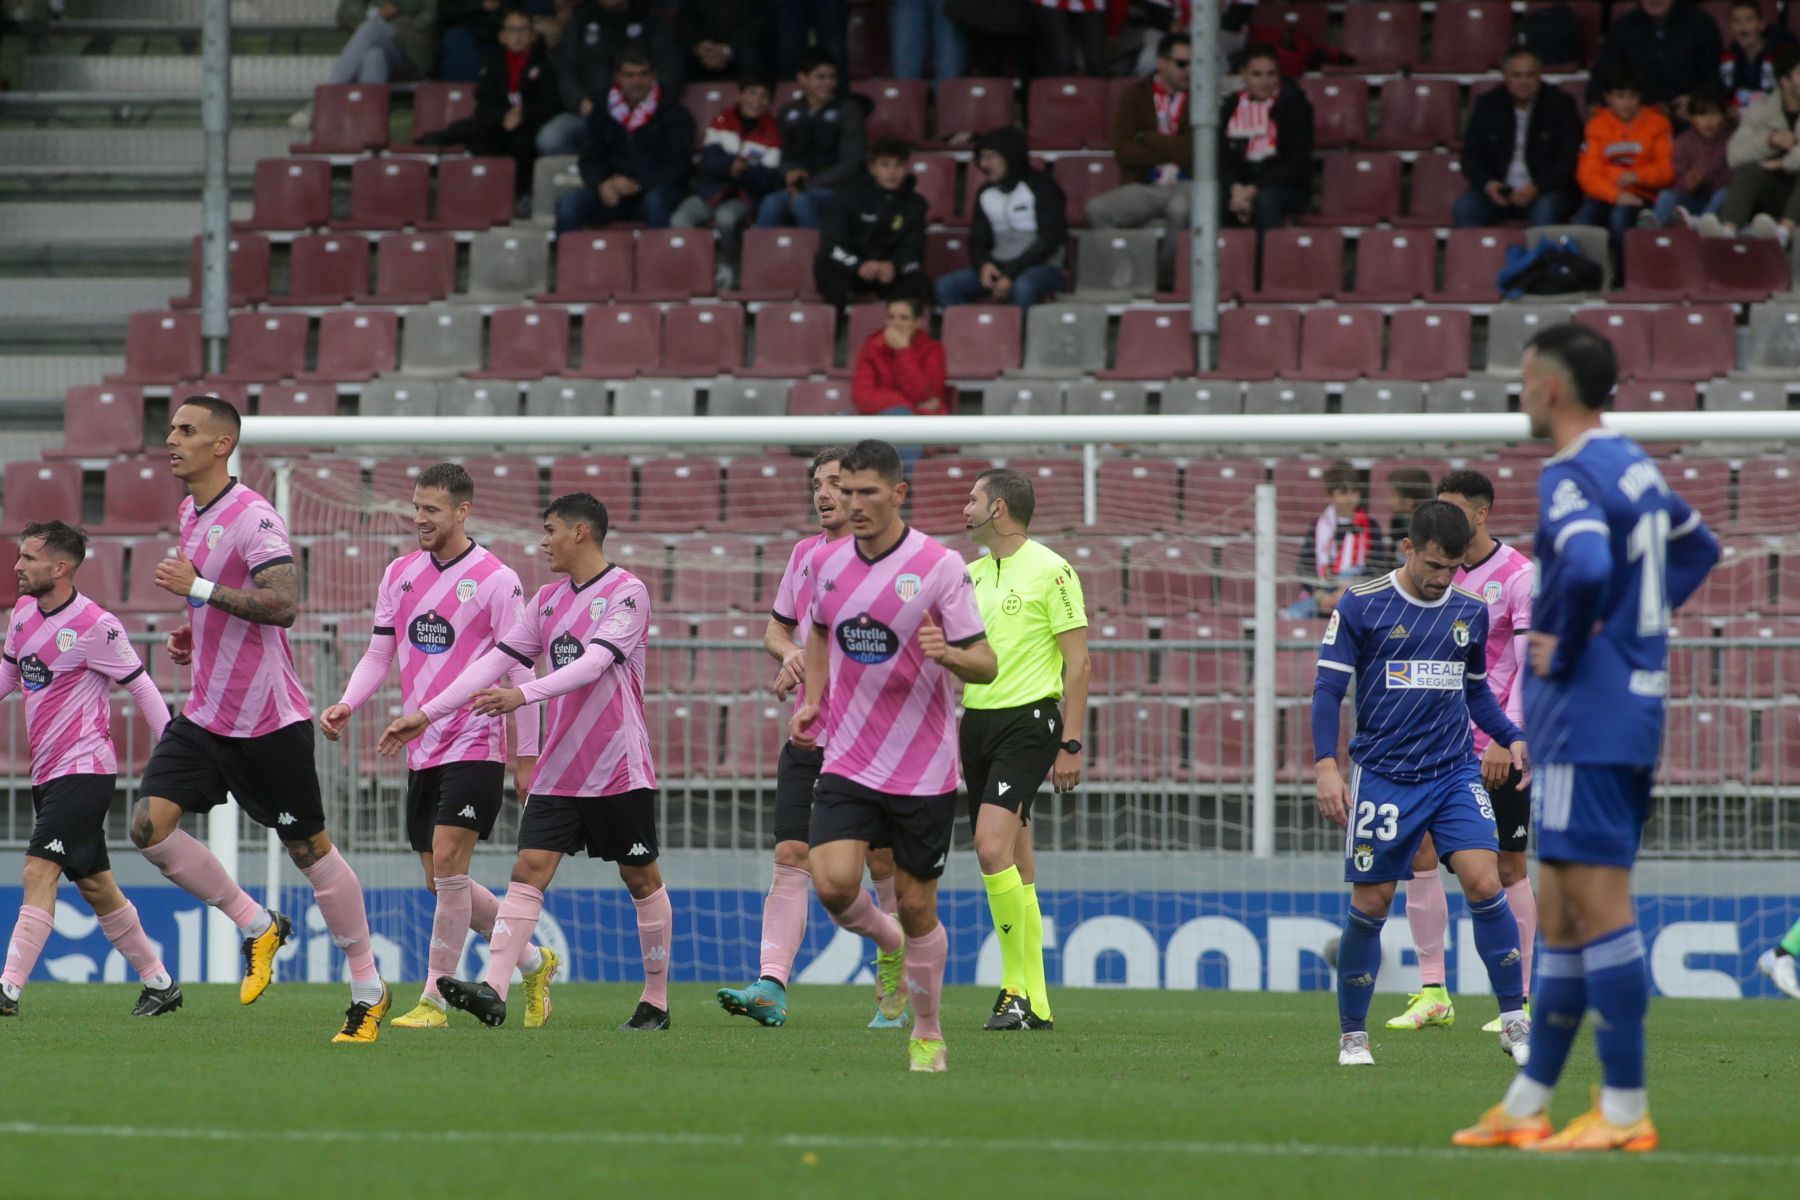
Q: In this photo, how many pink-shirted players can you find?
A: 7